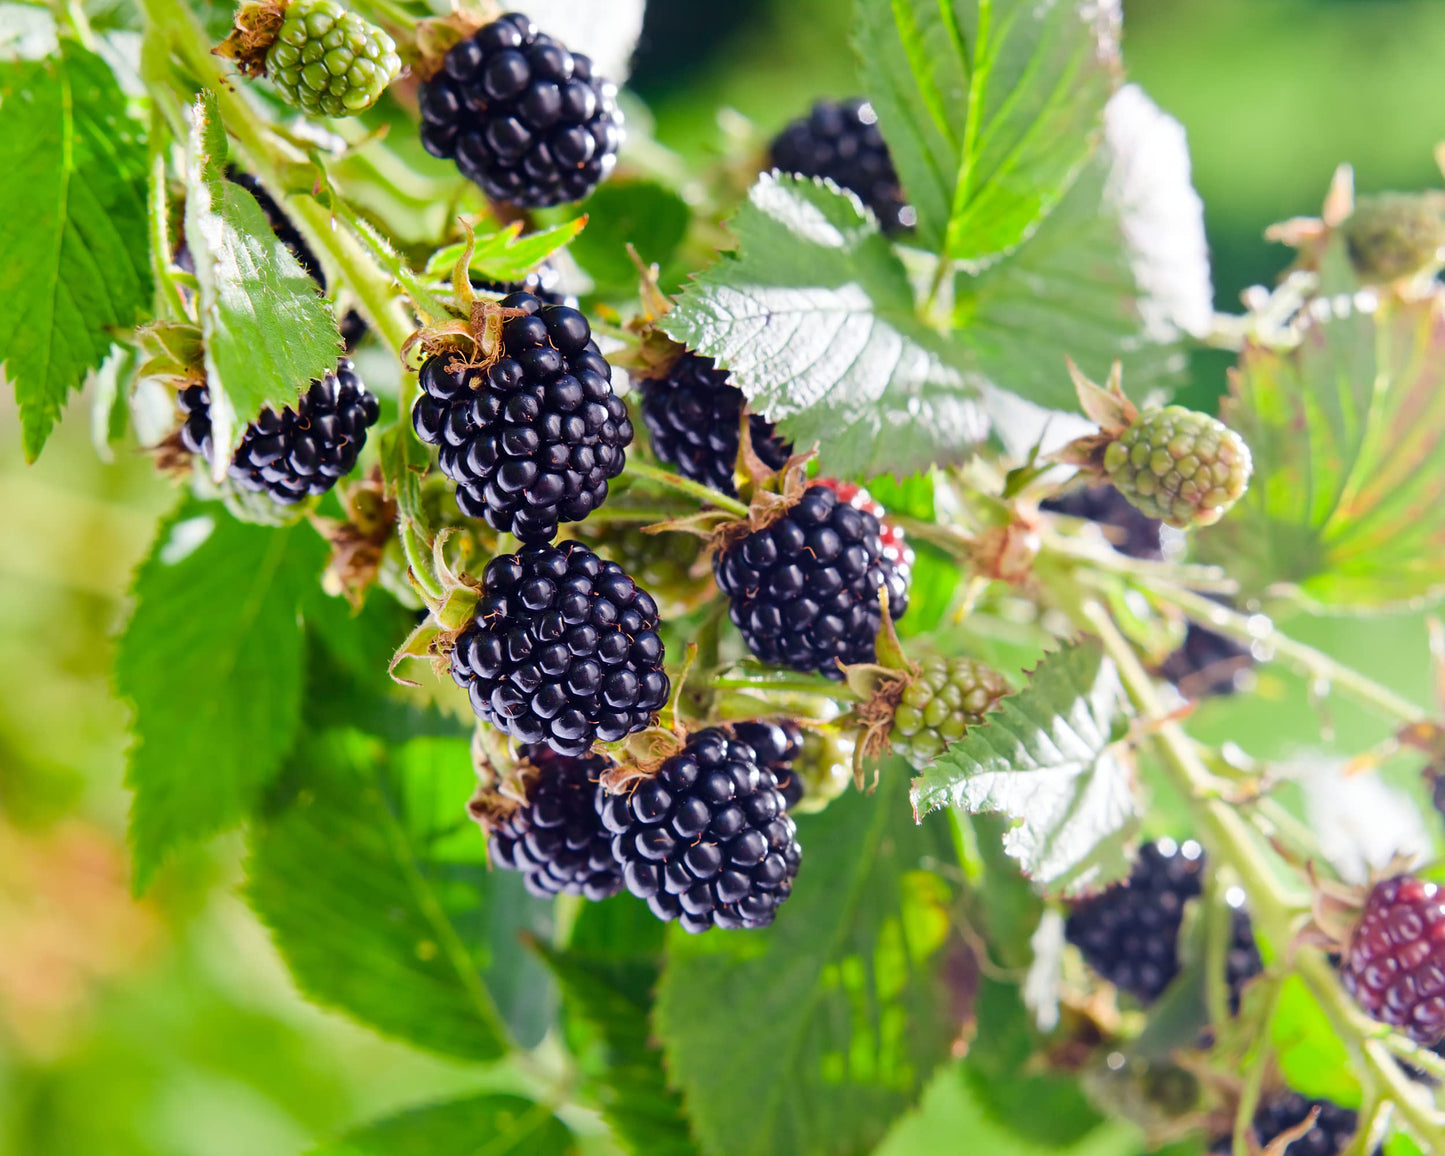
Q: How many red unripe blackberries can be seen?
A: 2